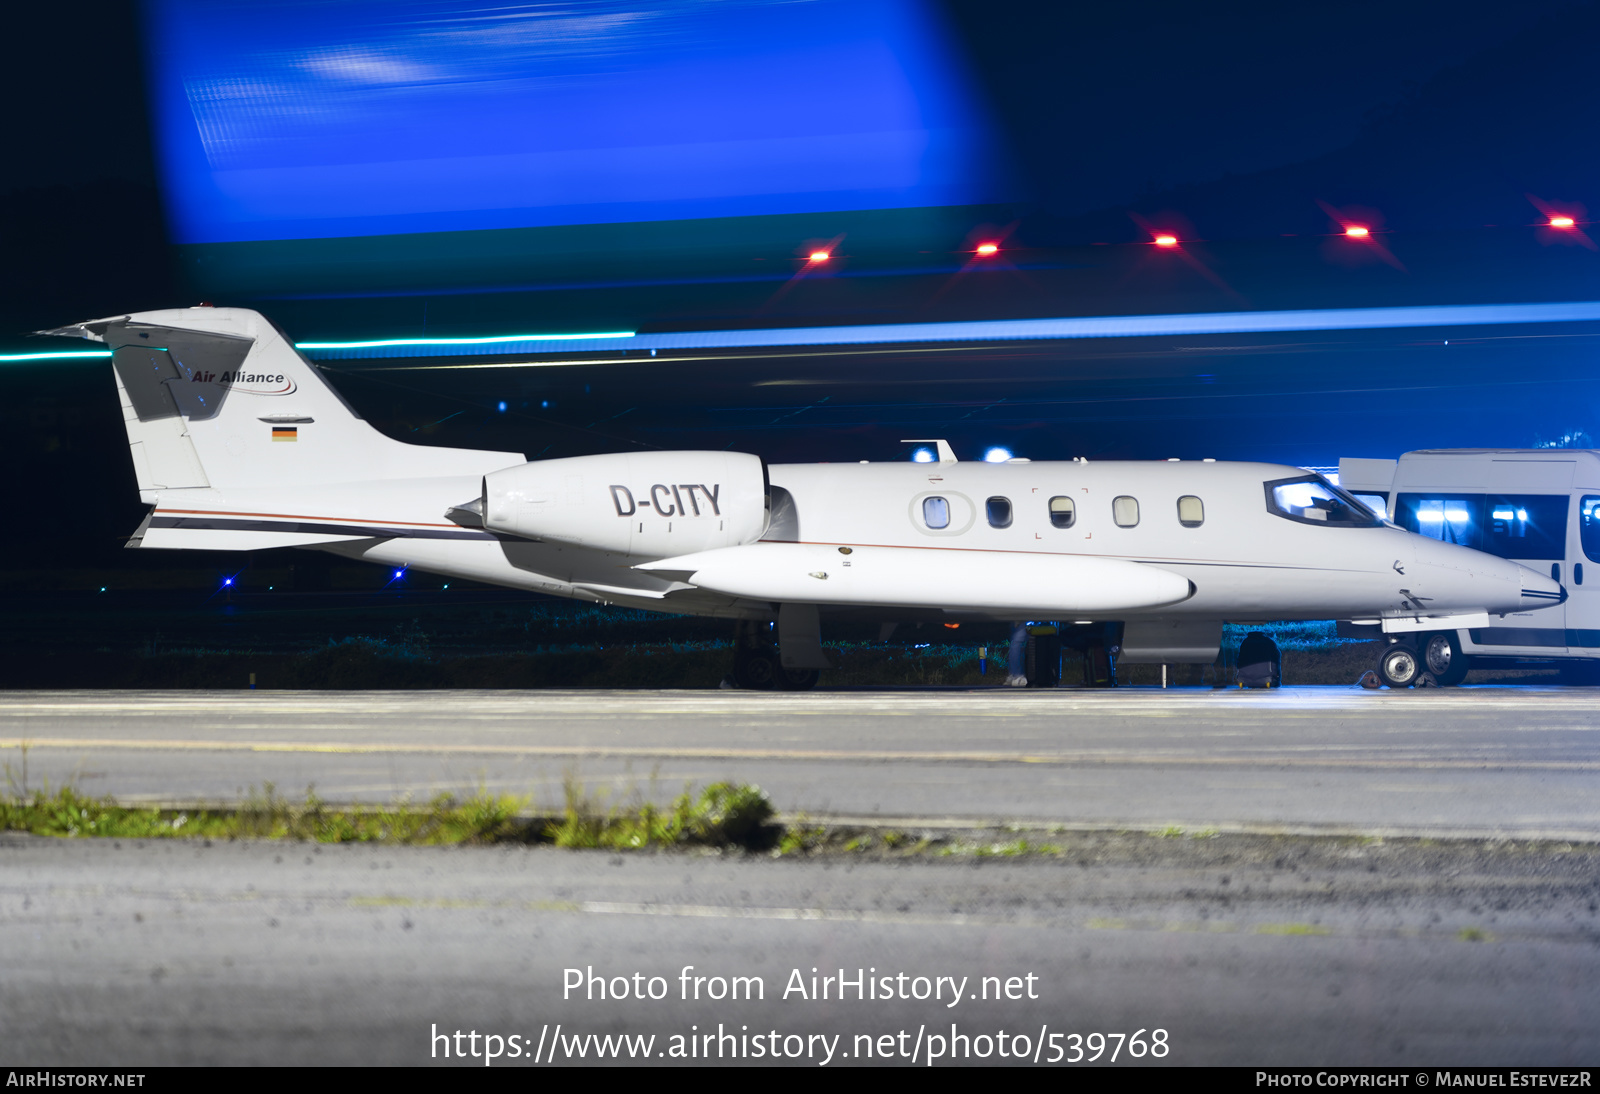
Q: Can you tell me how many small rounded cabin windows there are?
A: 5